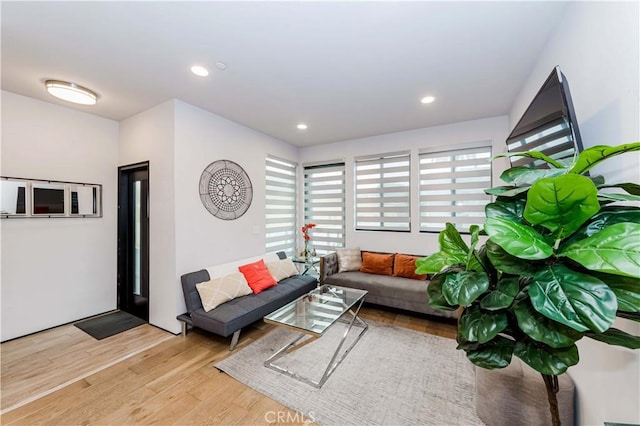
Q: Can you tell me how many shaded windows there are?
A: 4